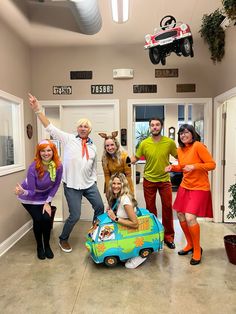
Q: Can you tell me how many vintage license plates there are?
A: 6